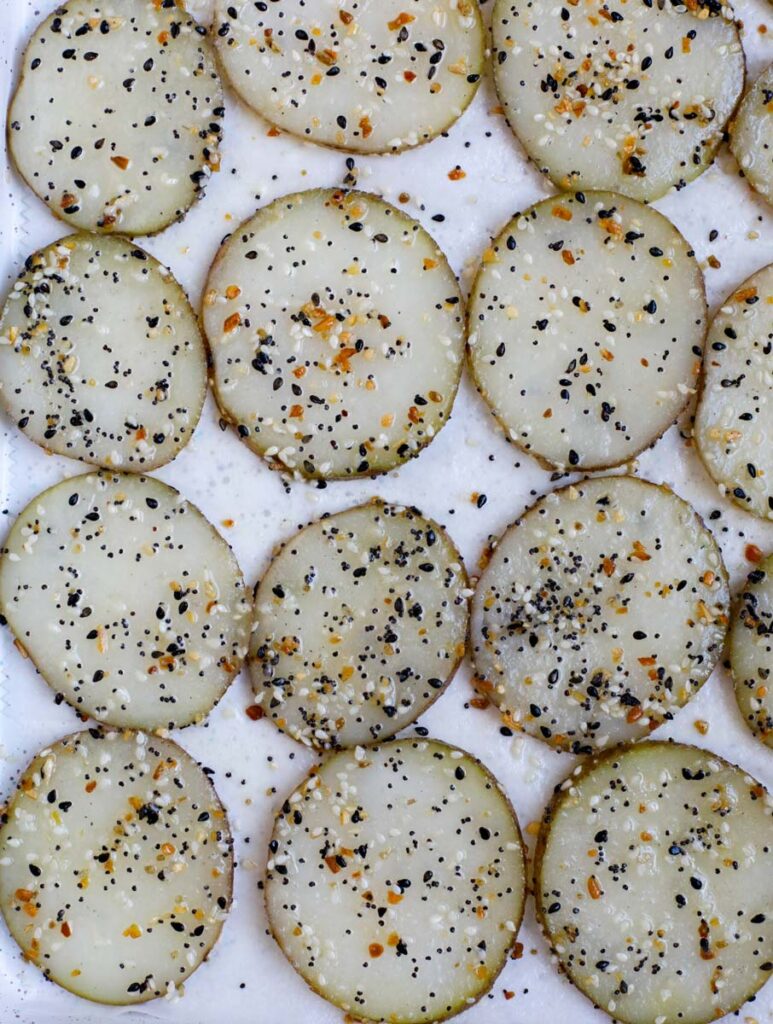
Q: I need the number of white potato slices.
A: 15